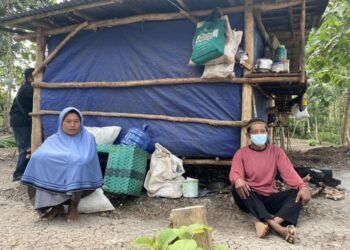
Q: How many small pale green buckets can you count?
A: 1